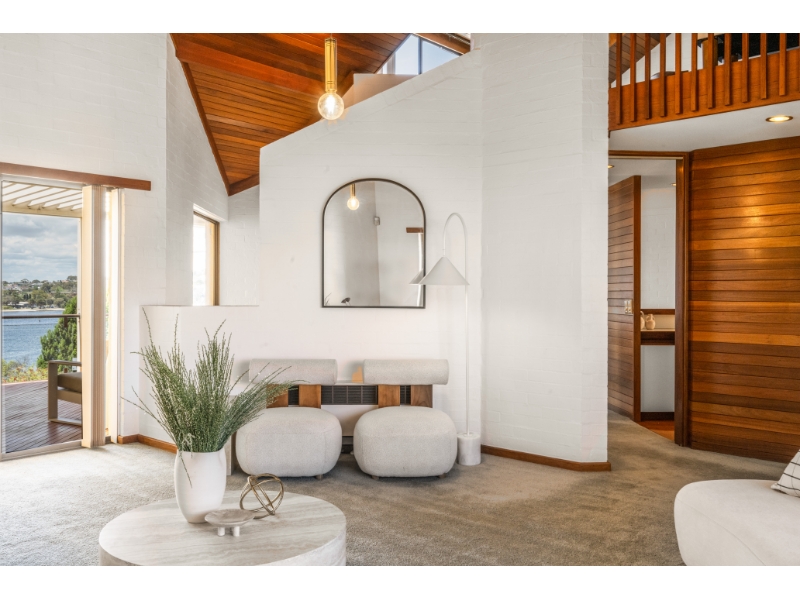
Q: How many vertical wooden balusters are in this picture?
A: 11